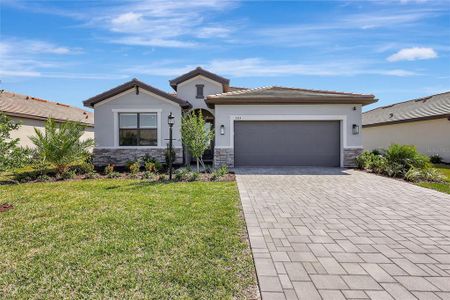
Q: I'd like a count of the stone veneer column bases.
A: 2